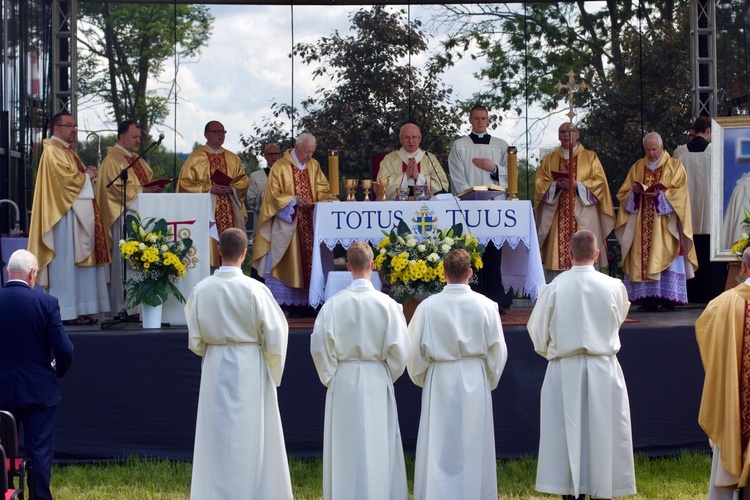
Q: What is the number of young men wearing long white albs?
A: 4